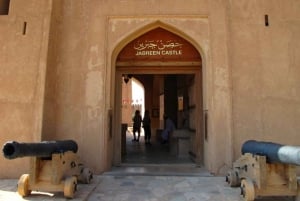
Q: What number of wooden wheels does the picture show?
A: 5